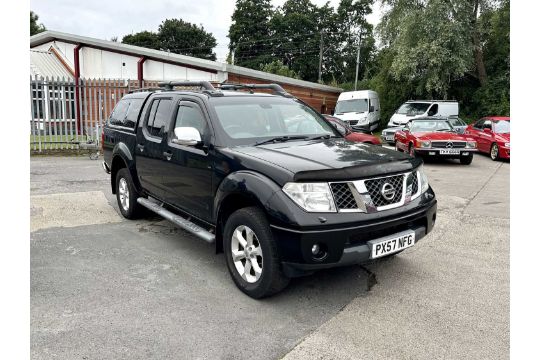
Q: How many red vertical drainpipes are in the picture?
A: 2